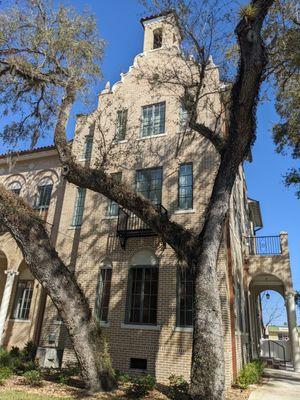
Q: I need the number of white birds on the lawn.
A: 0